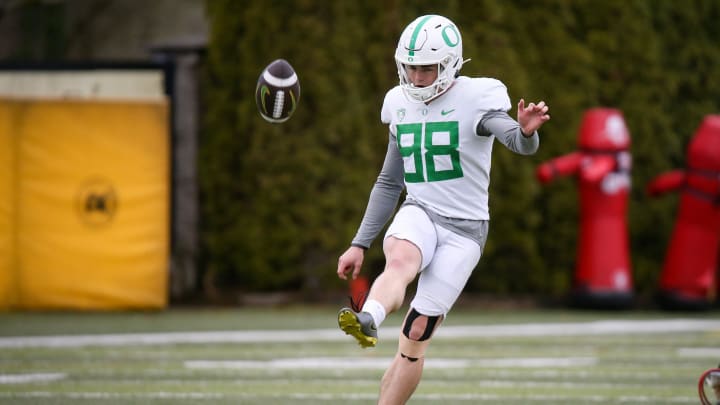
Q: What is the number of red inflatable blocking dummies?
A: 2